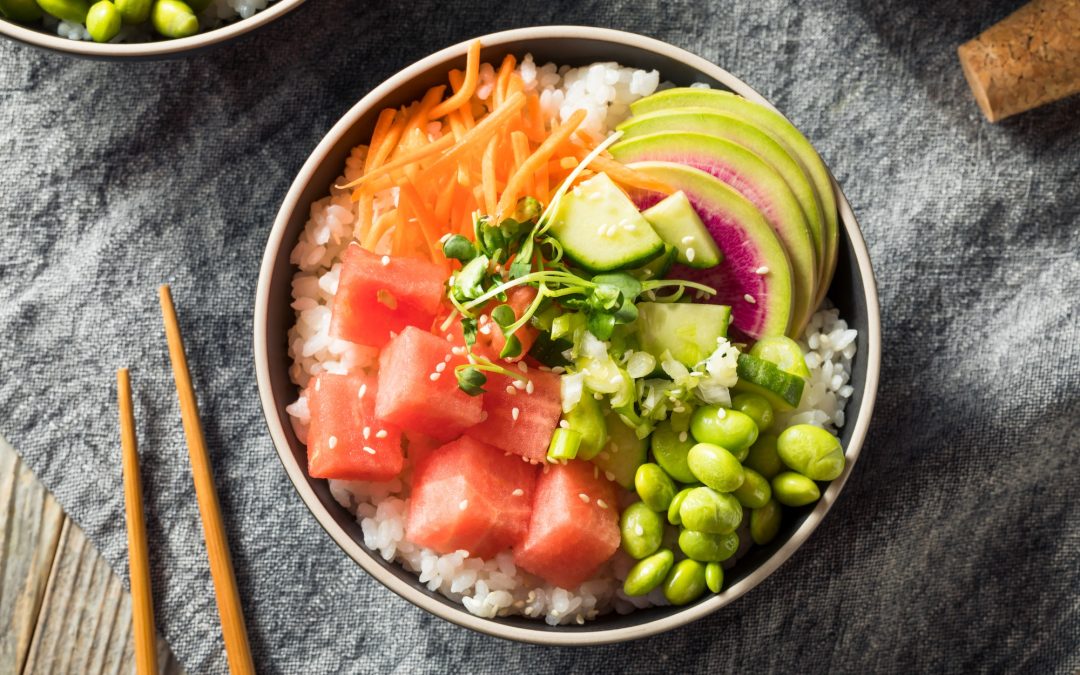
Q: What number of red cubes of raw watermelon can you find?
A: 7